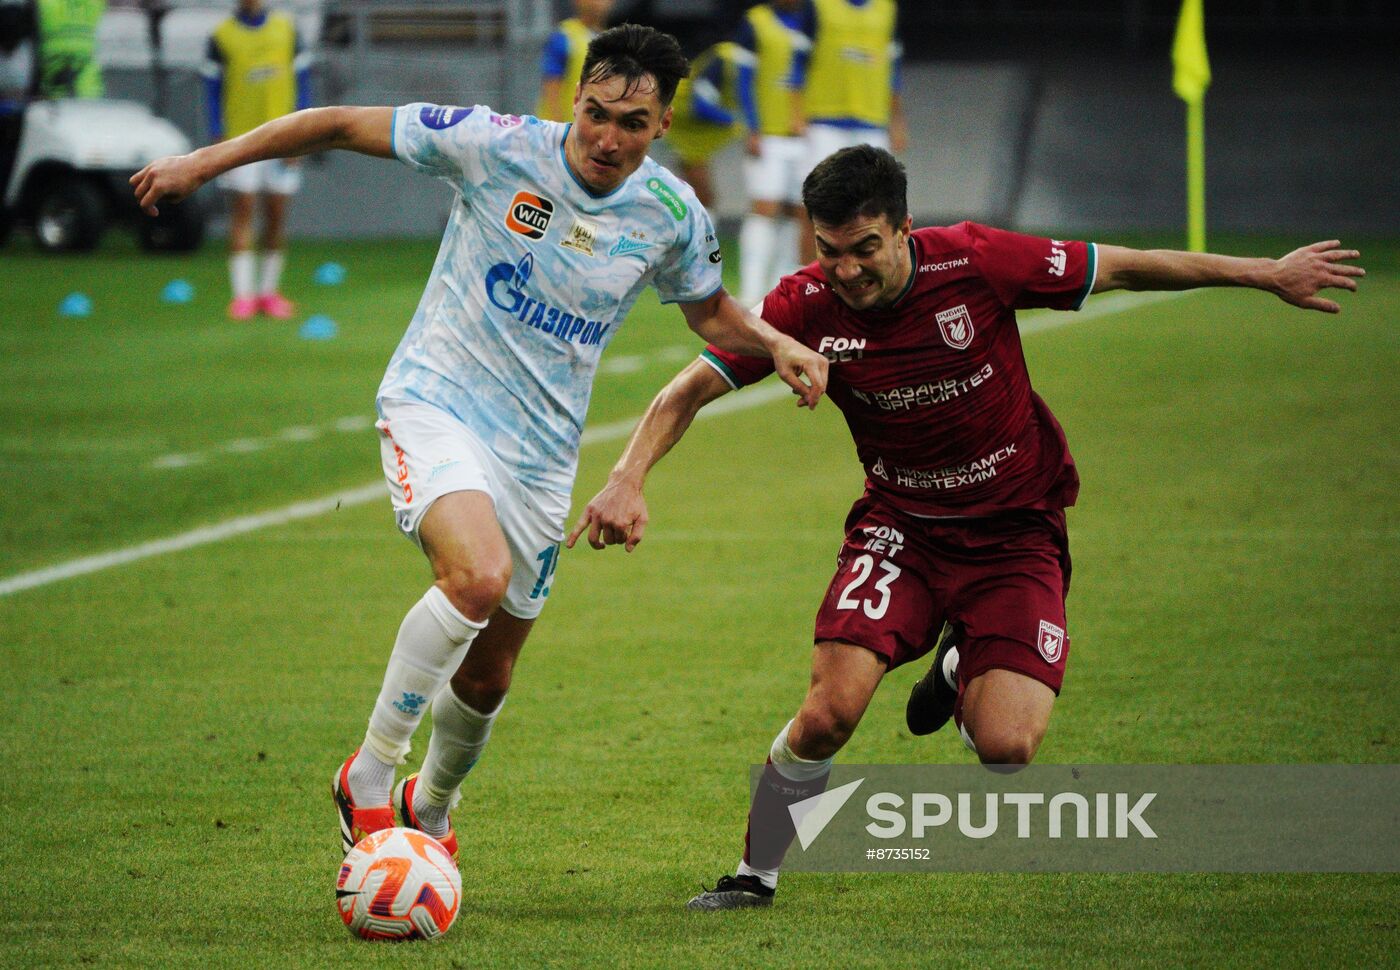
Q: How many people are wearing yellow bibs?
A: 5